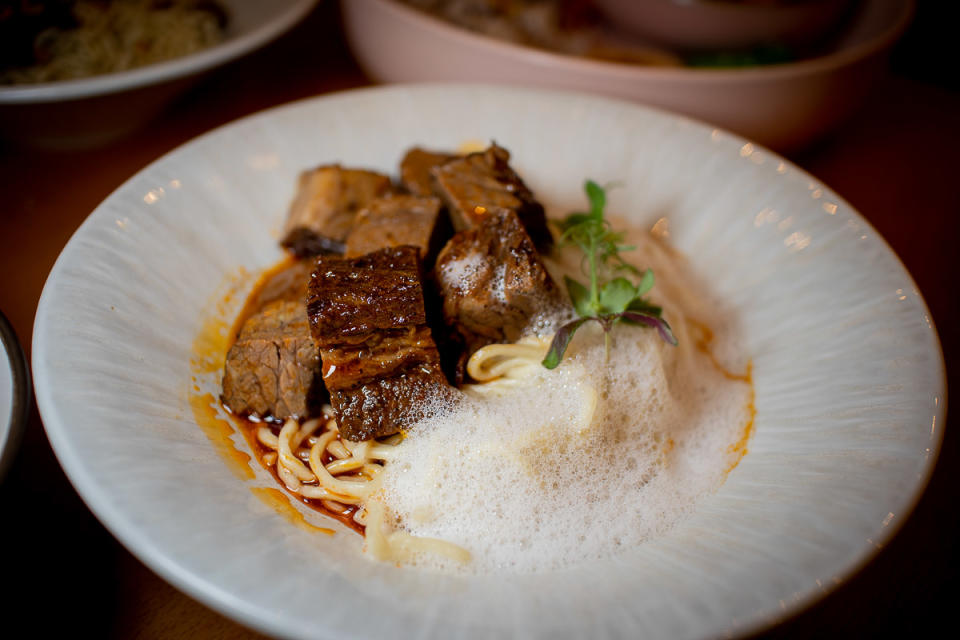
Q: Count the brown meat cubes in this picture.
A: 7